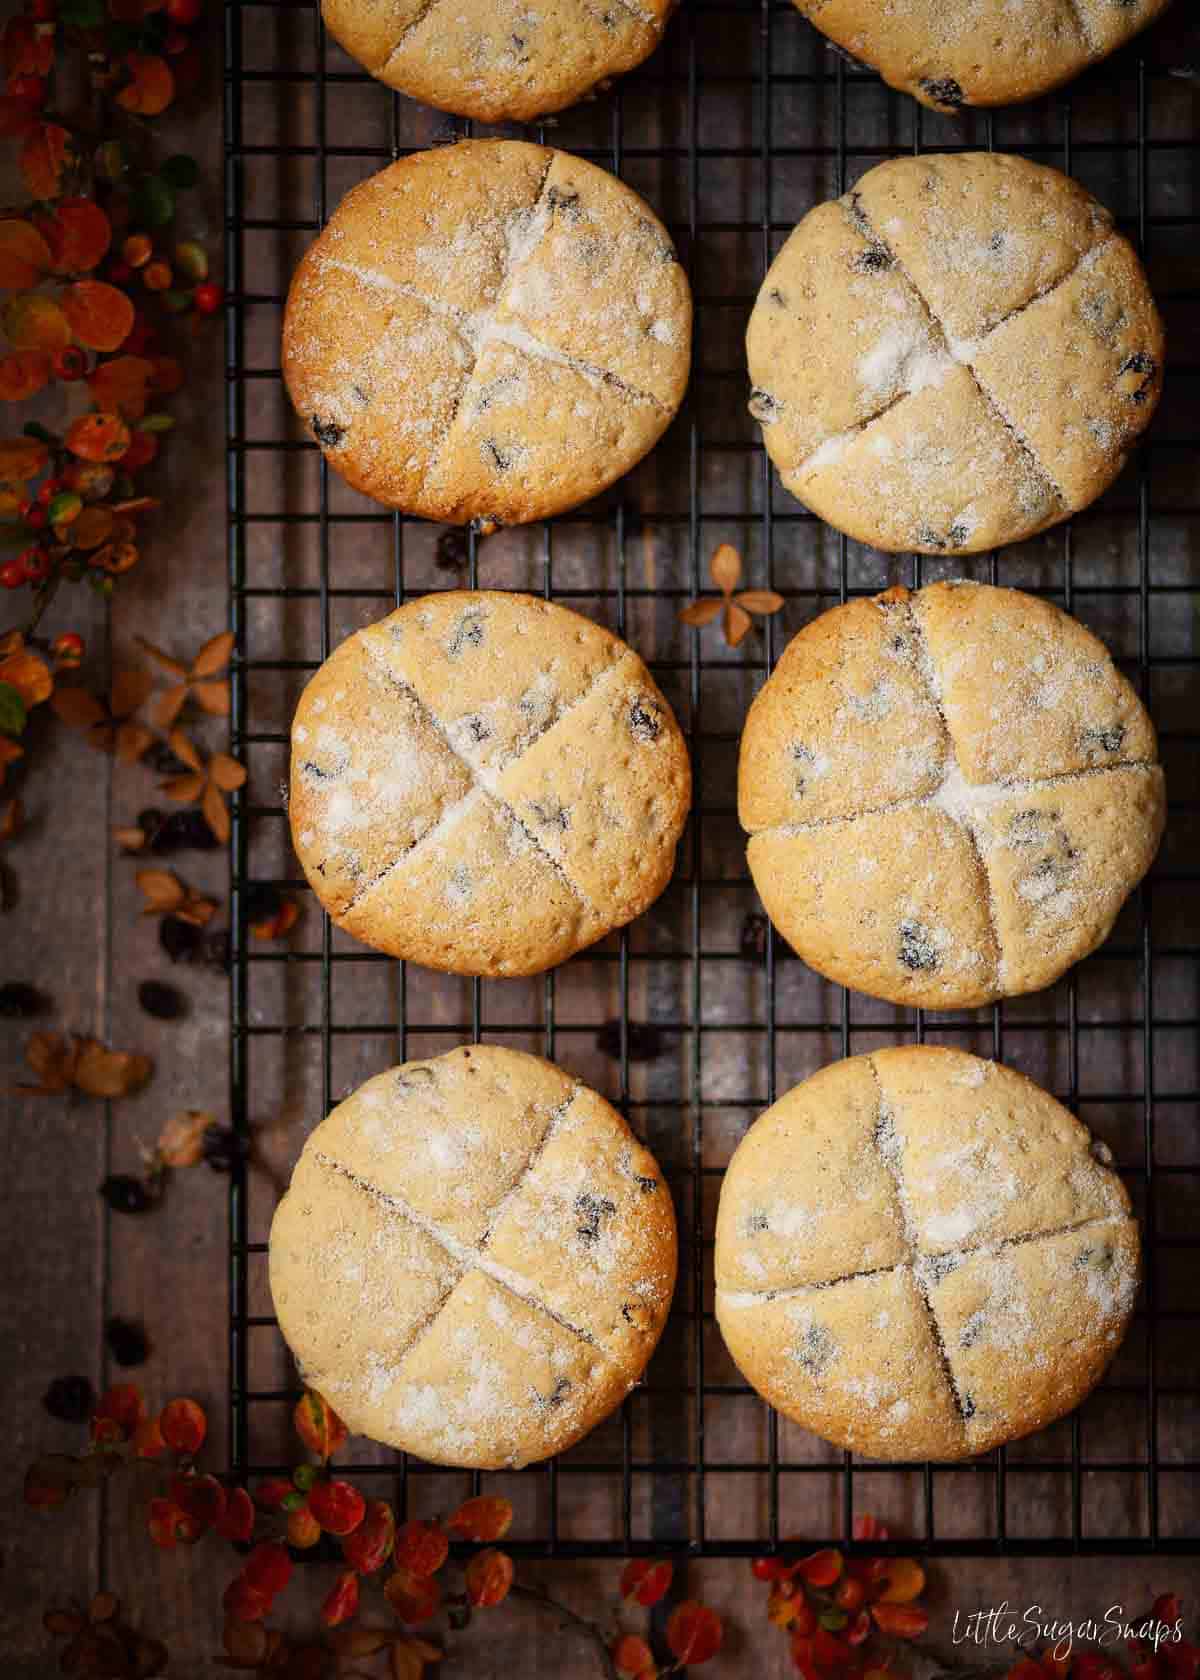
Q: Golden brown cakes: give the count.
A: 8